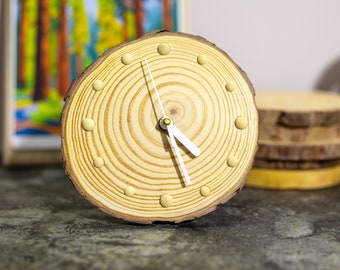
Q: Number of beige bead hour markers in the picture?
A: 12